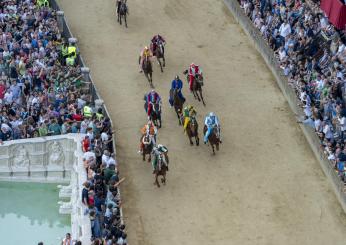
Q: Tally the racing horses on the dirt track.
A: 10